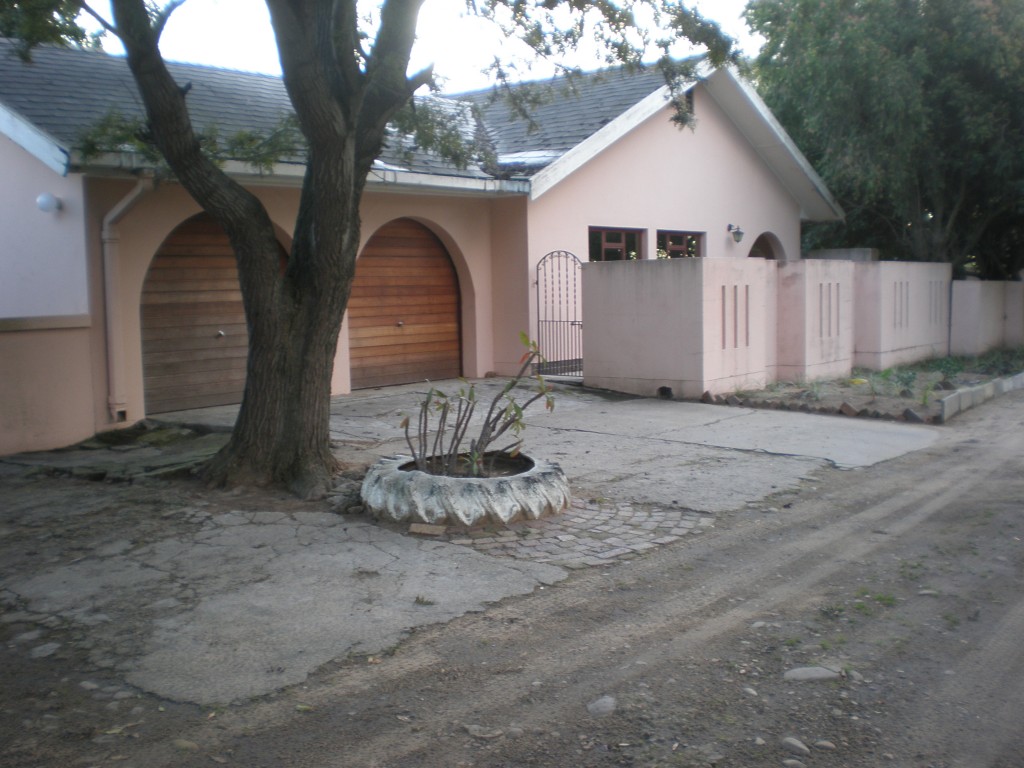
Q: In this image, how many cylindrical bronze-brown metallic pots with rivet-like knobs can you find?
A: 0